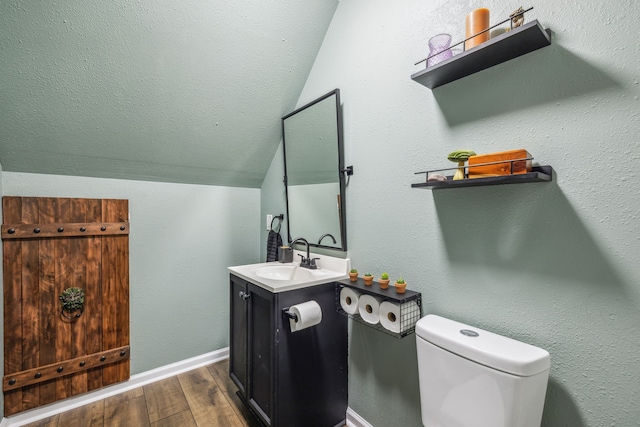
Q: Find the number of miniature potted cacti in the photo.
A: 4